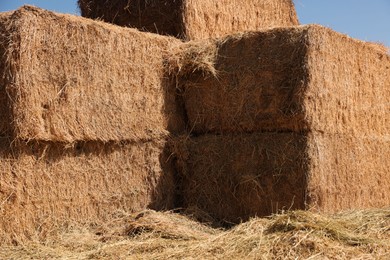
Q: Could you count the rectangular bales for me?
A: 5